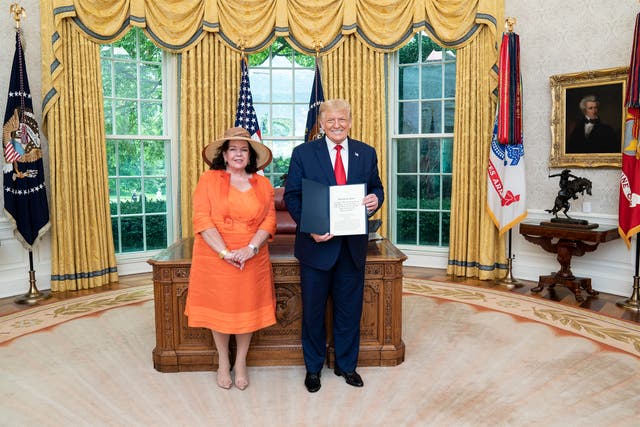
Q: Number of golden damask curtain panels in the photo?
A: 4